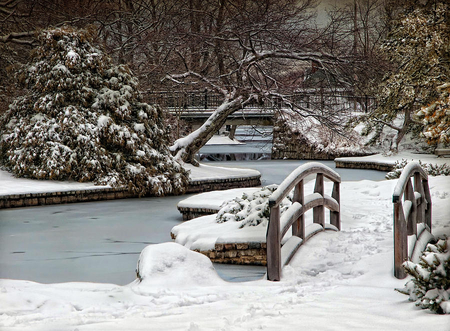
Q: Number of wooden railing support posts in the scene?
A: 8